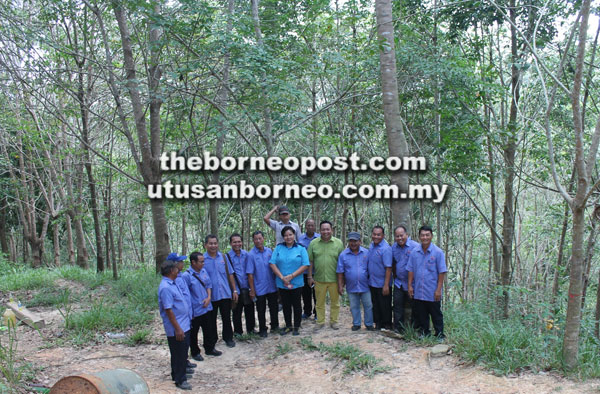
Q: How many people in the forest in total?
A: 14